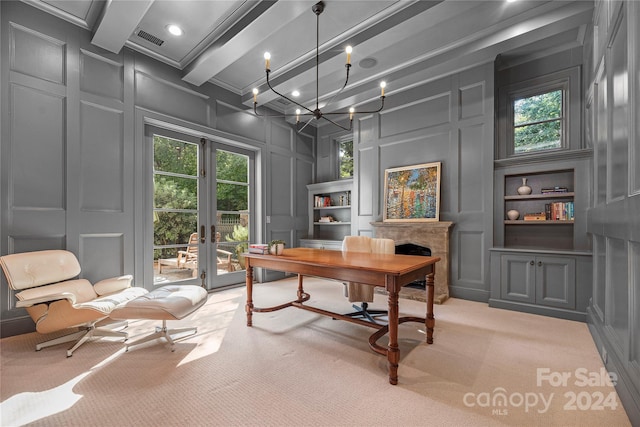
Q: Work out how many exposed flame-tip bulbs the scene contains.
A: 6